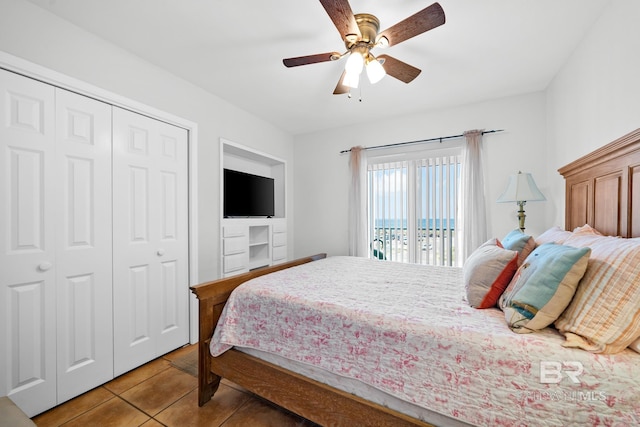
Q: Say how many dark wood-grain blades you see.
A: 5